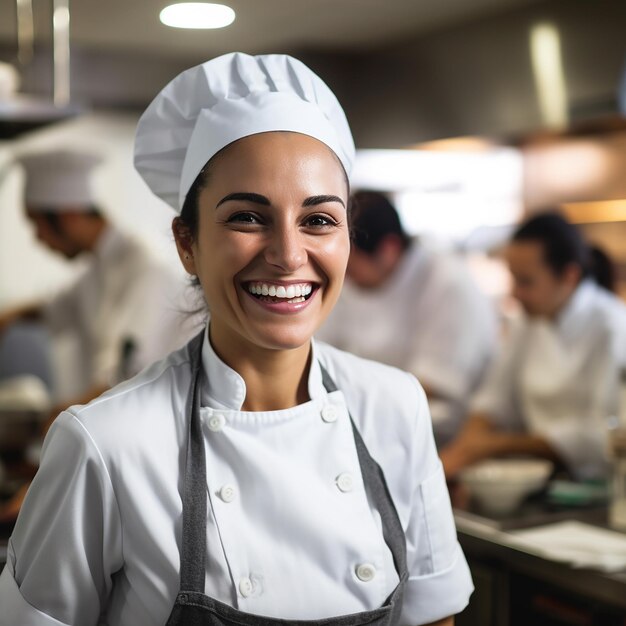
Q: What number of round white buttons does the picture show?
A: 6